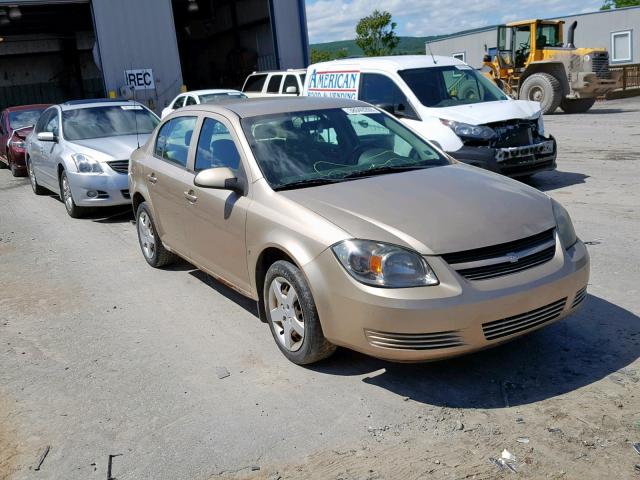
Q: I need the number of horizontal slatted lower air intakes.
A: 3